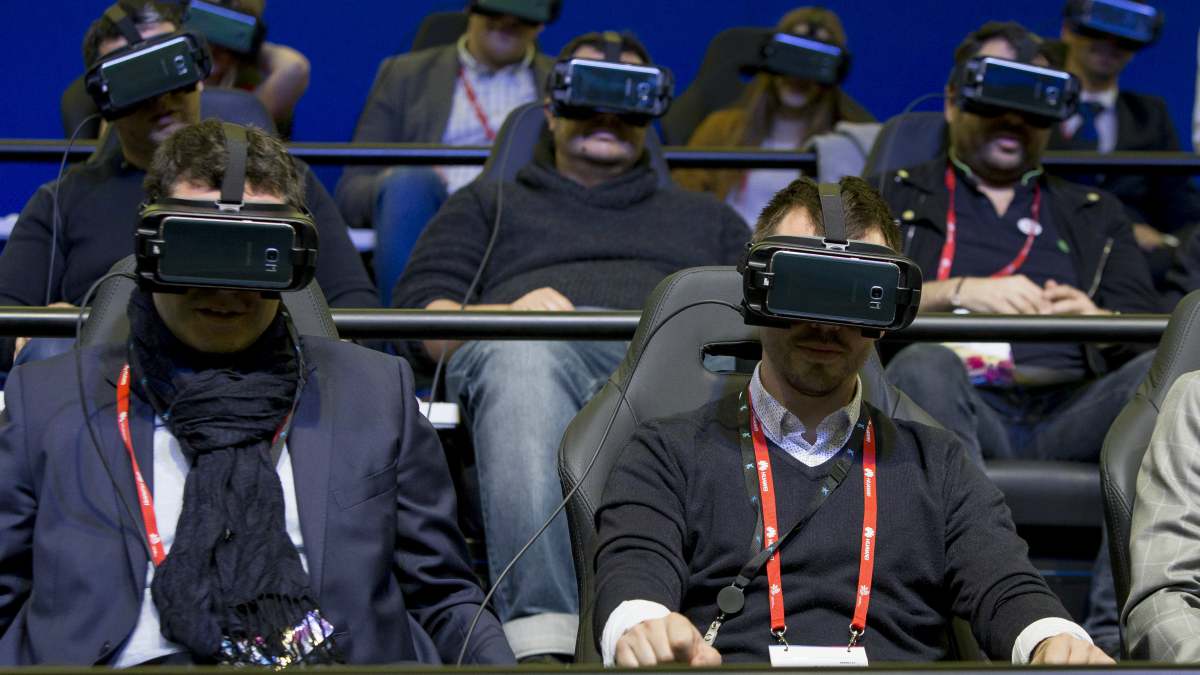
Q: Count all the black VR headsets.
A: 9